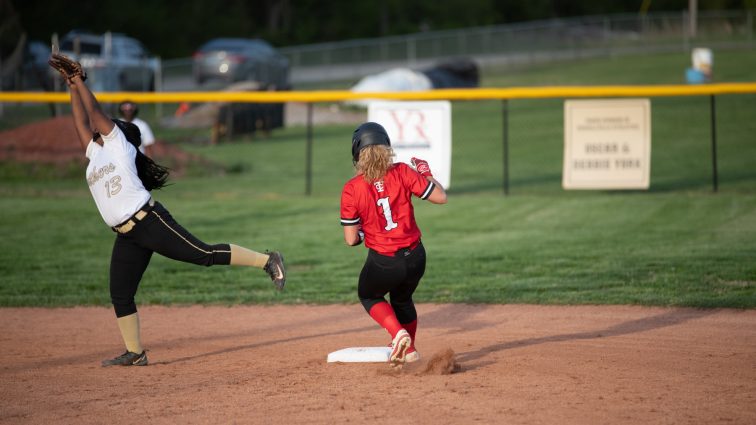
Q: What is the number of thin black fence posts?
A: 3